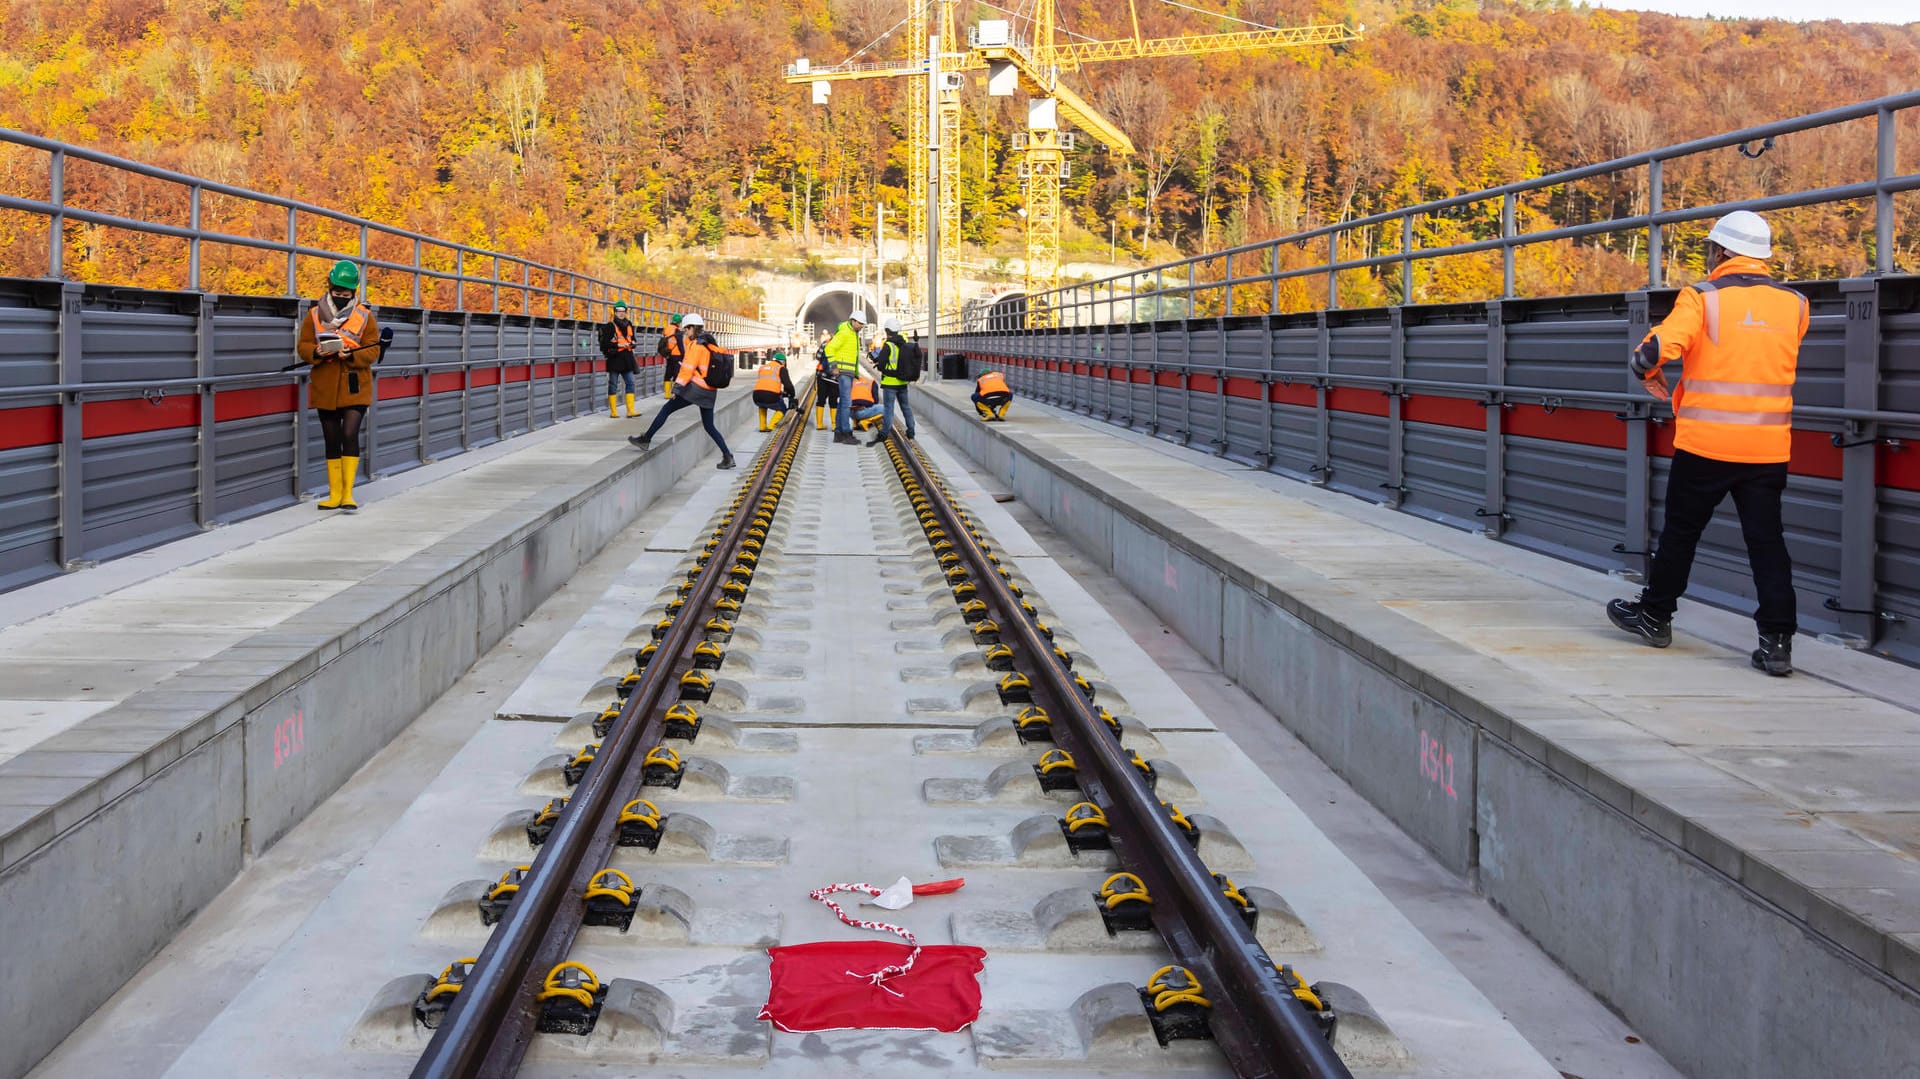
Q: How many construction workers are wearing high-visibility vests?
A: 11